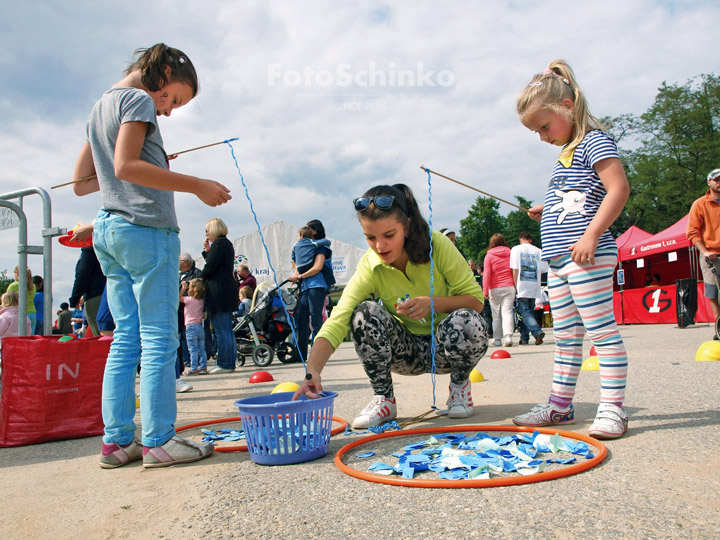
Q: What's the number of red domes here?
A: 3